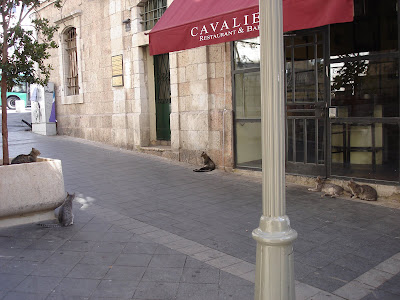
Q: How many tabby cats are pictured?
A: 5